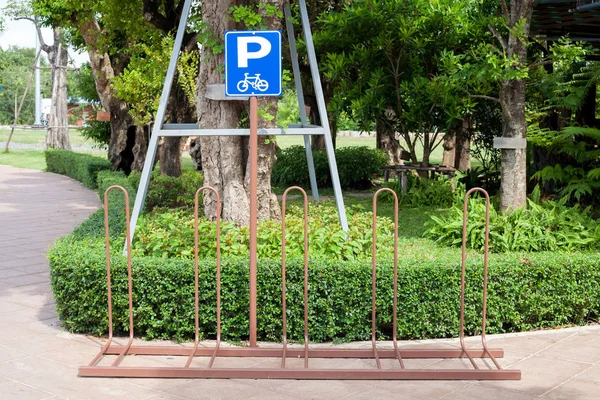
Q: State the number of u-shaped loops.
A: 5